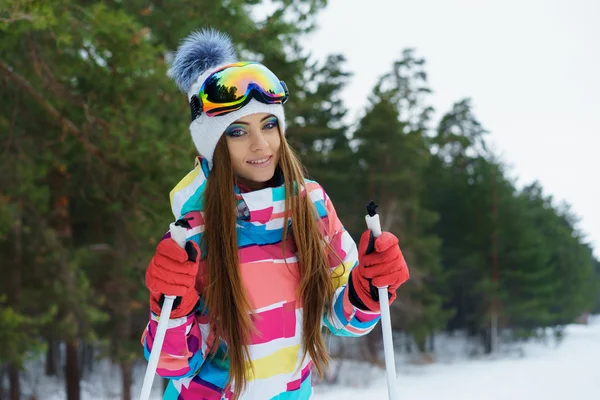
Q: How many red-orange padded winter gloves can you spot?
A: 2